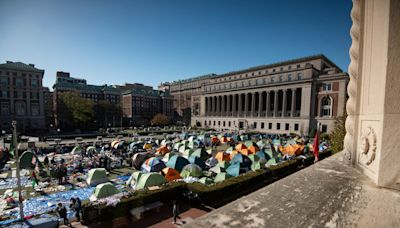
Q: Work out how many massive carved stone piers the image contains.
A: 1